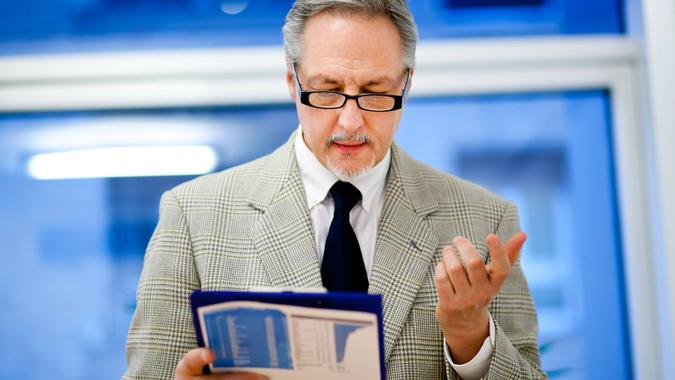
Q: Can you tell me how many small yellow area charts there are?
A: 0